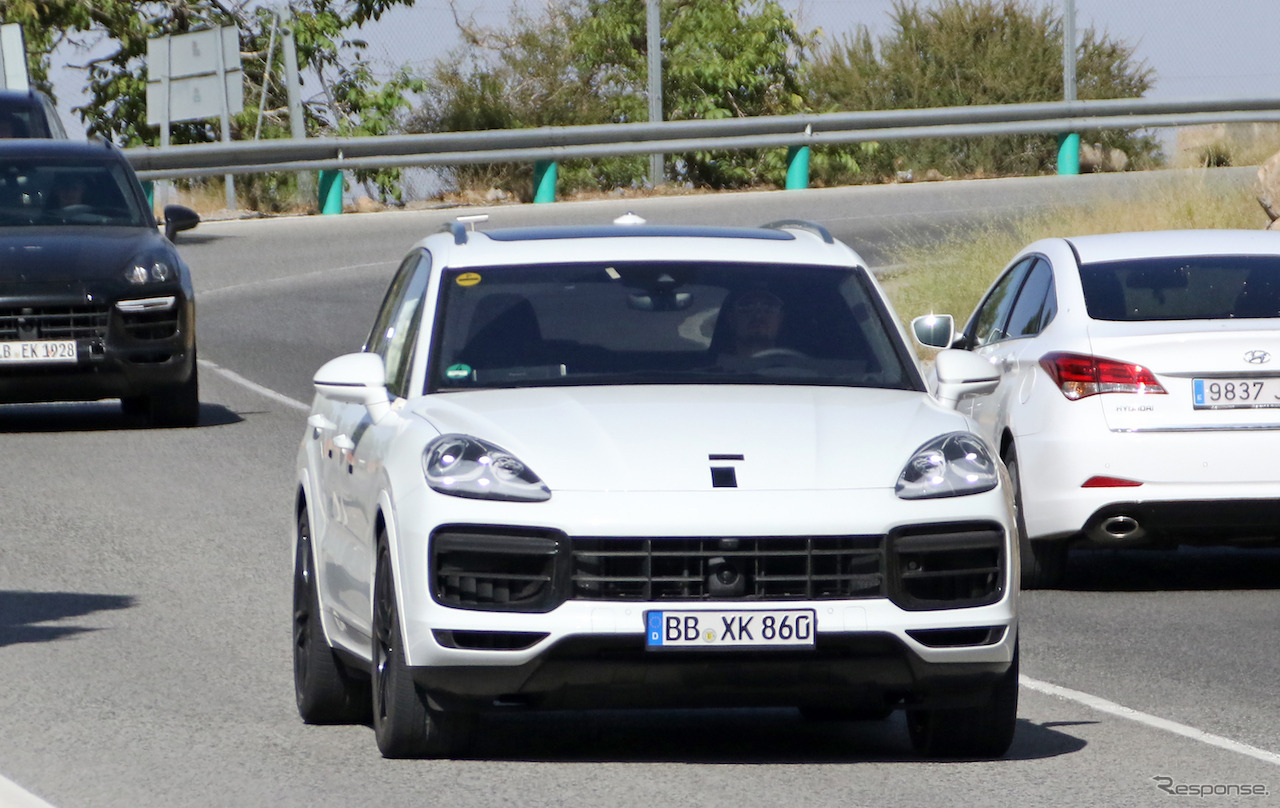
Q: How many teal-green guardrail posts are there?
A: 5